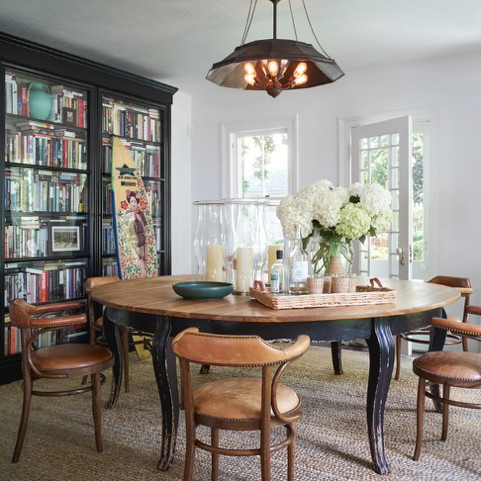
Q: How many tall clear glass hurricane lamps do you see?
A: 3